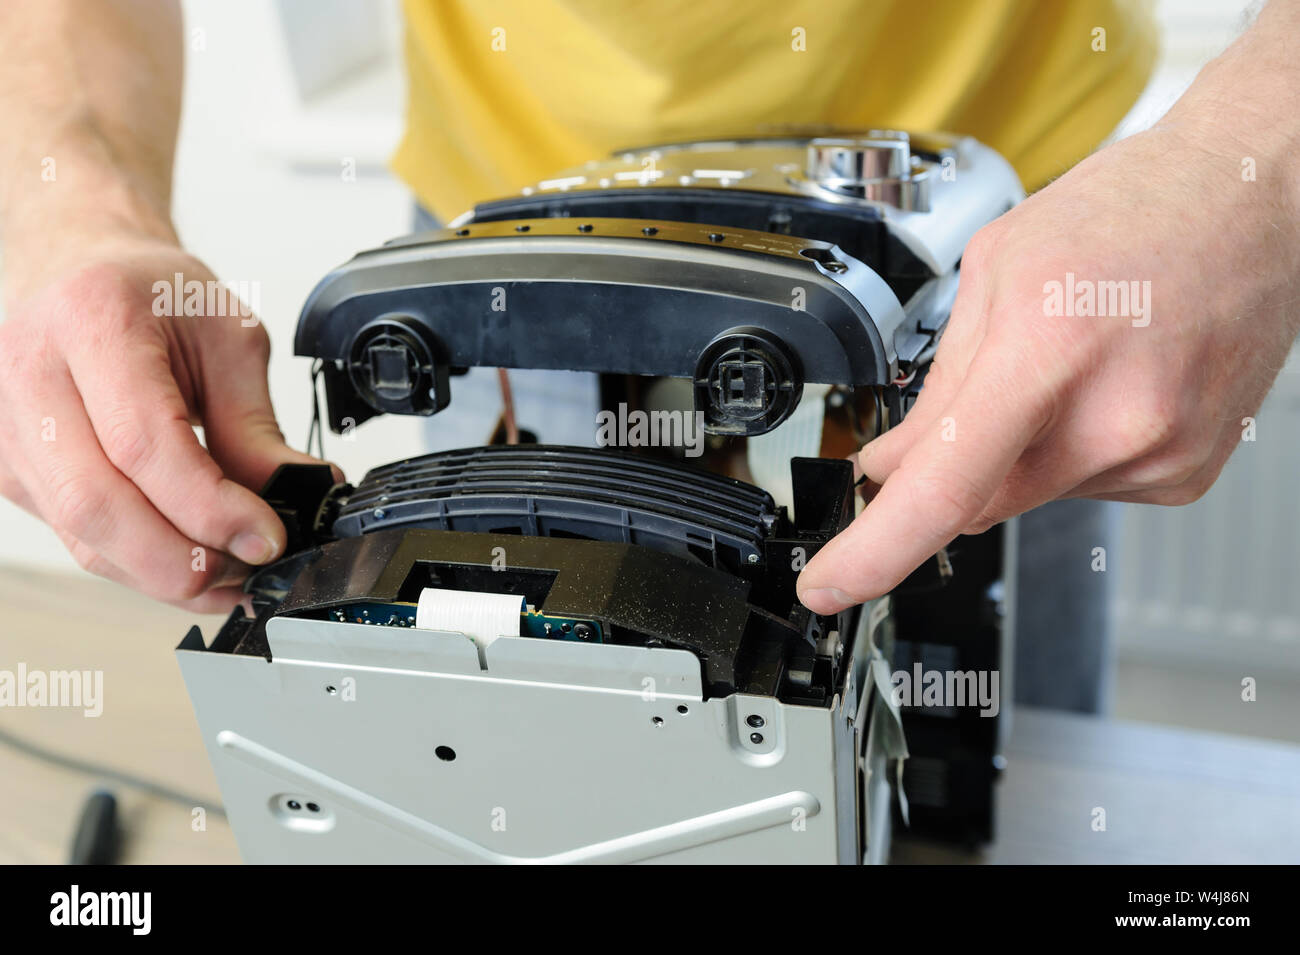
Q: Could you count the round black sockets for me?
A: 2